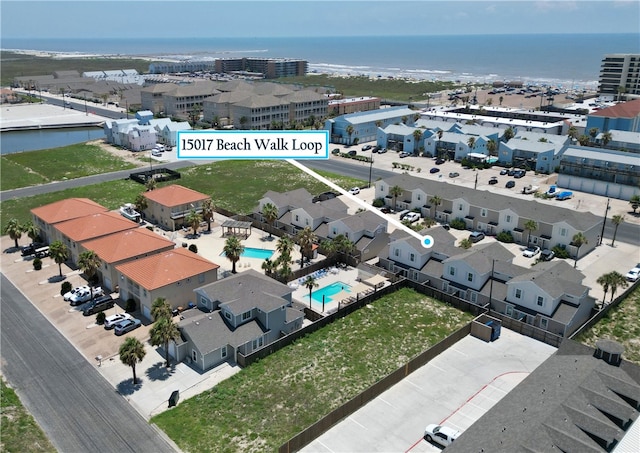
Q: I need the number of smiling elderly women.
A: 0